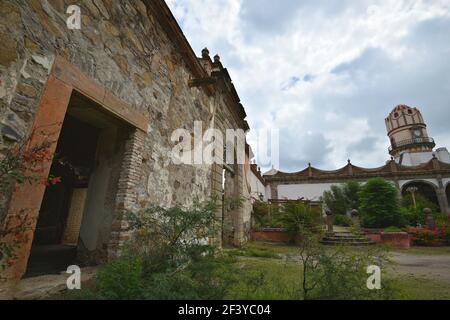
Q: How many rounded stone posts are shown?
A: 3